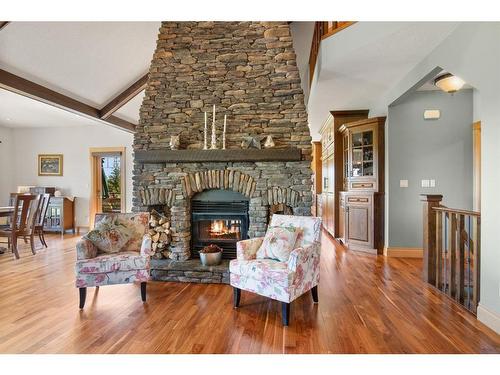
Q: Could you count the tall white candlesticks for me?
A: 3